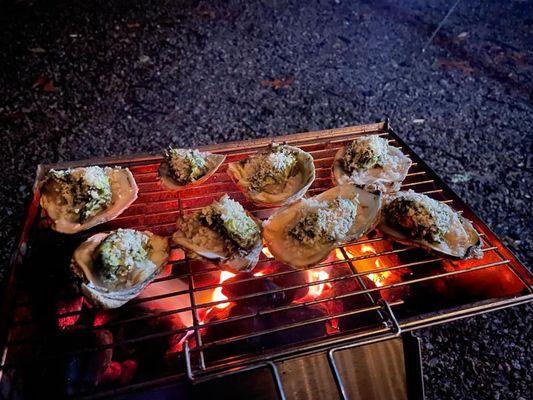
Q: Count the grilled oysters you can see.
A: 8